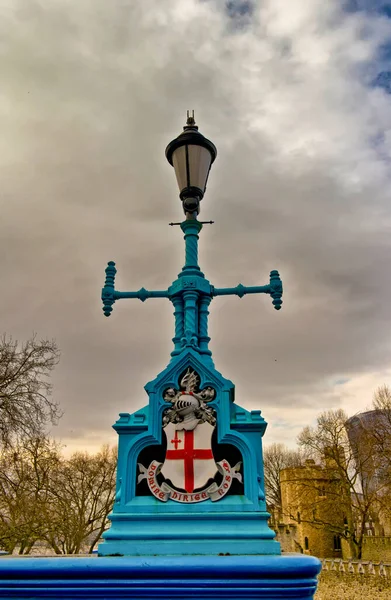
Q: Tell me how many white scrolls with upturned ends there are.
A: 1